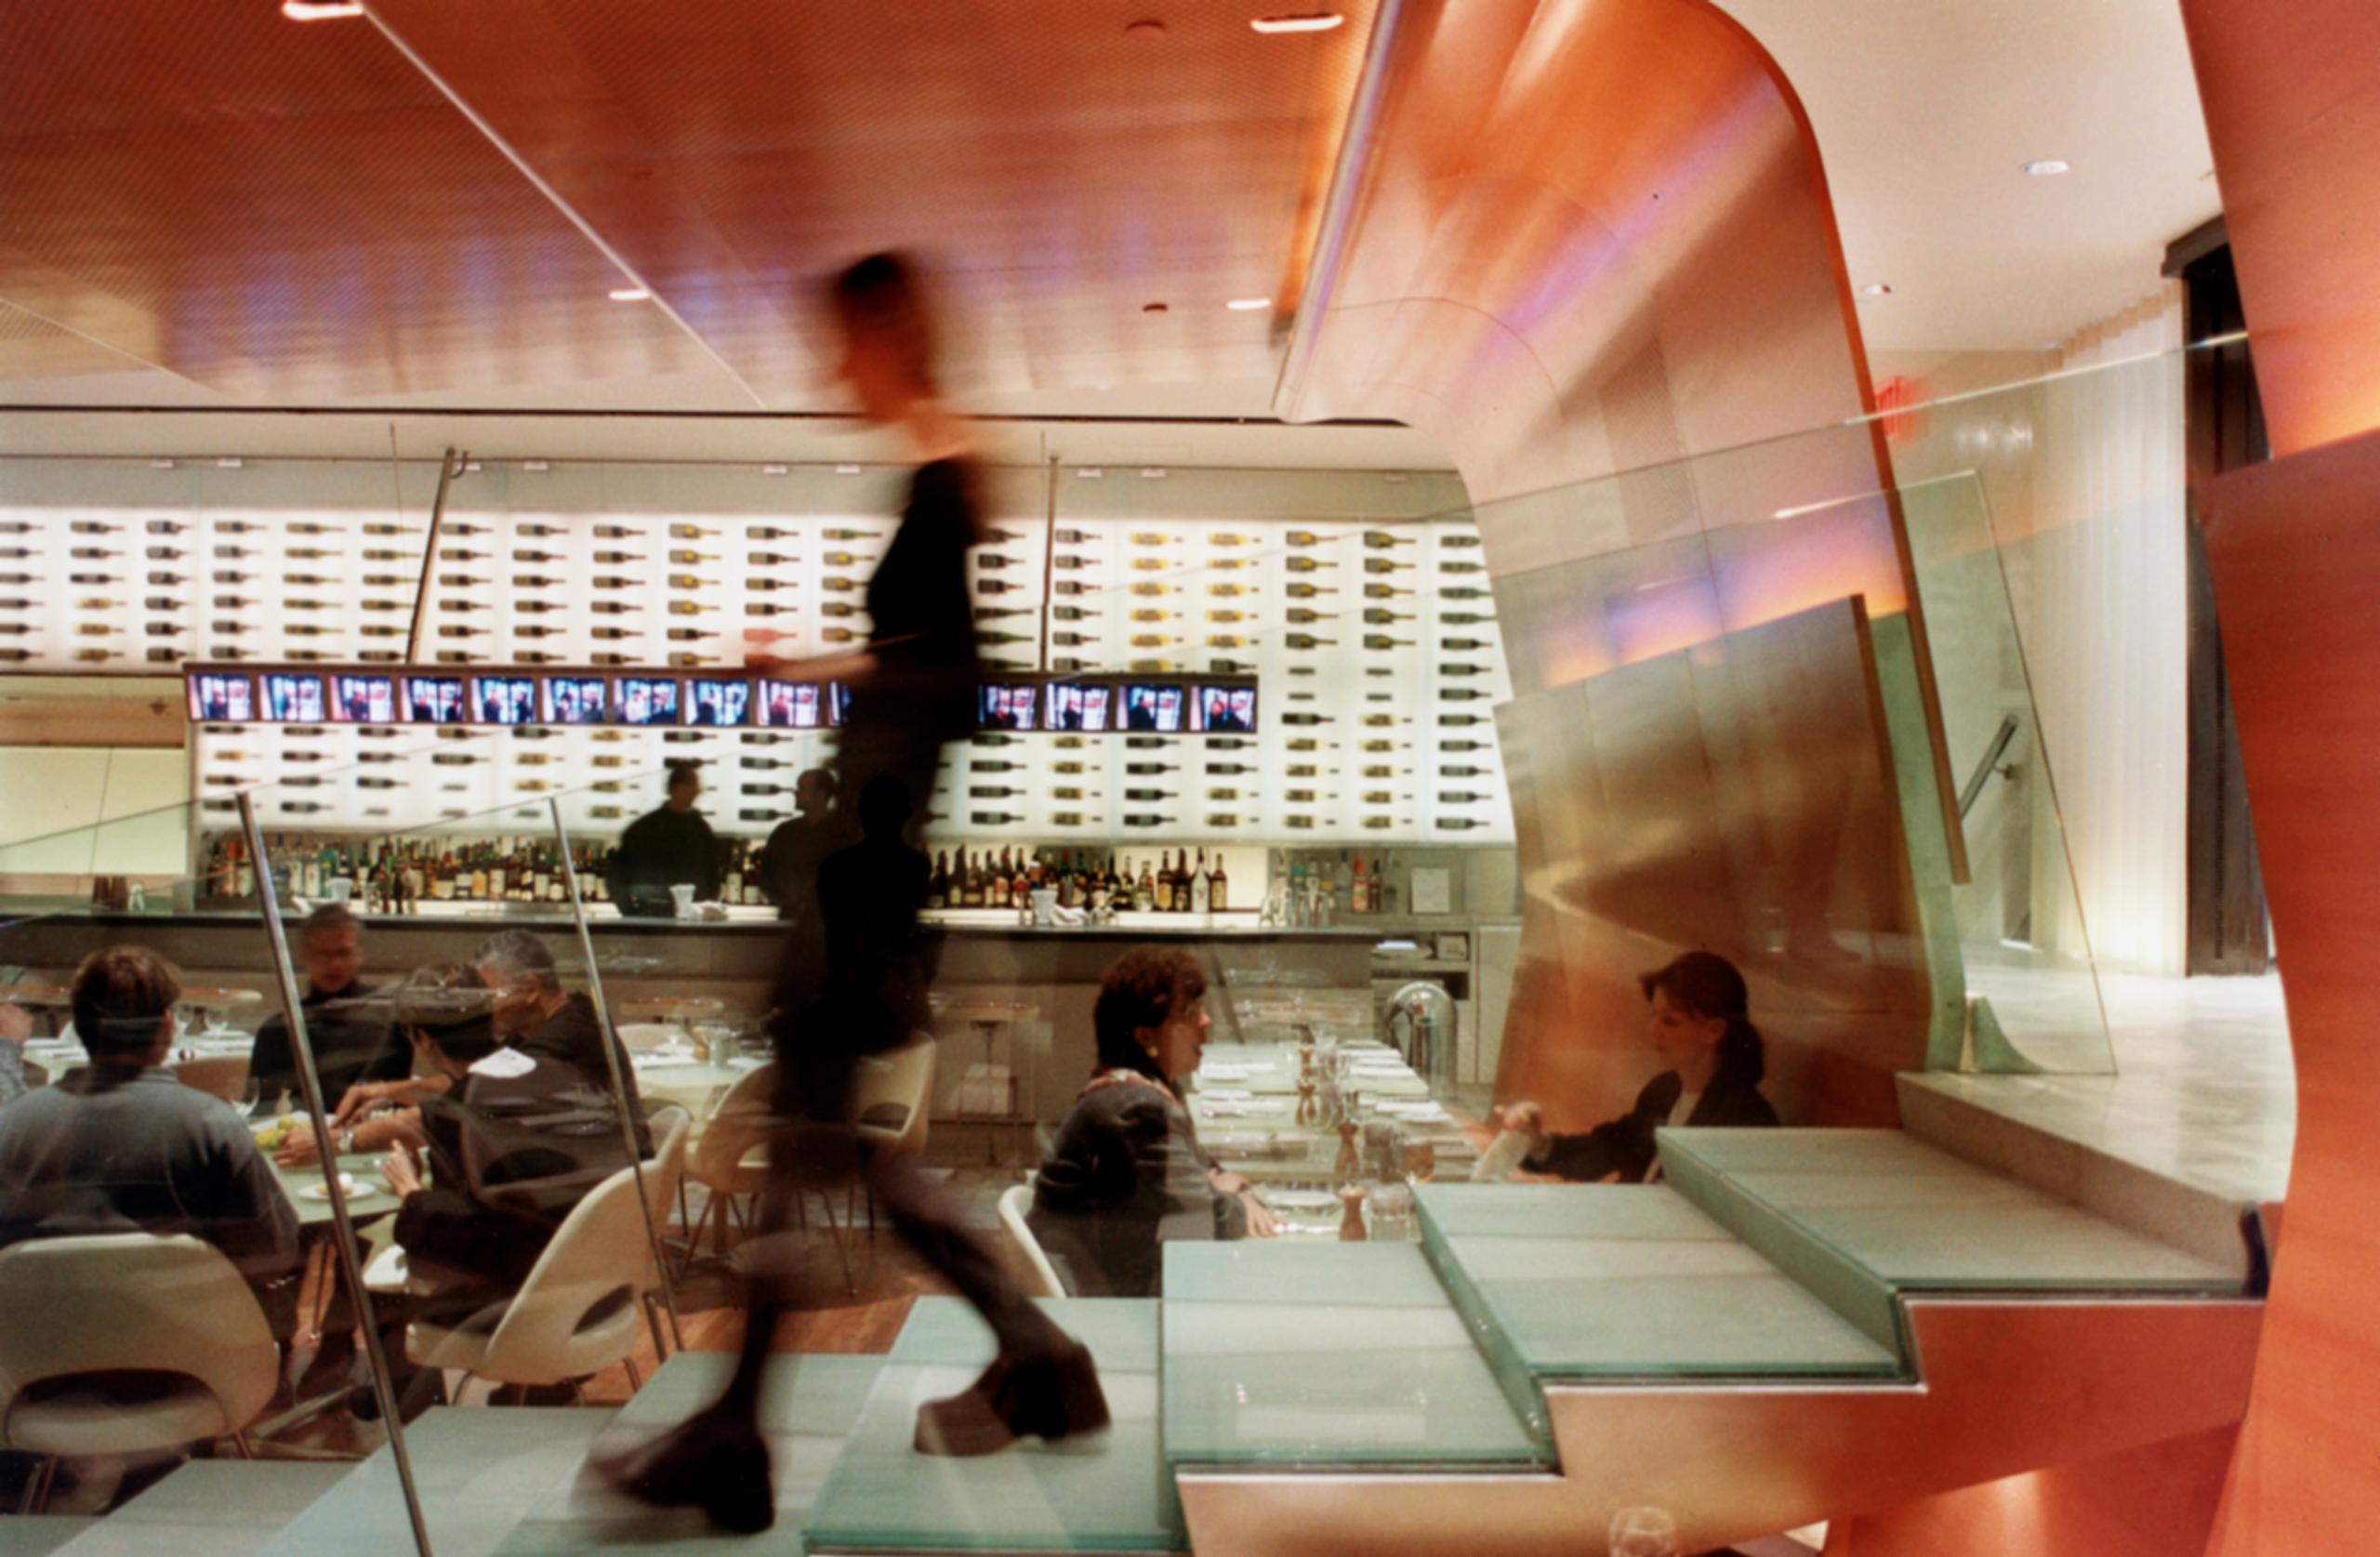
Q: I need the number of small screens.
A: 14